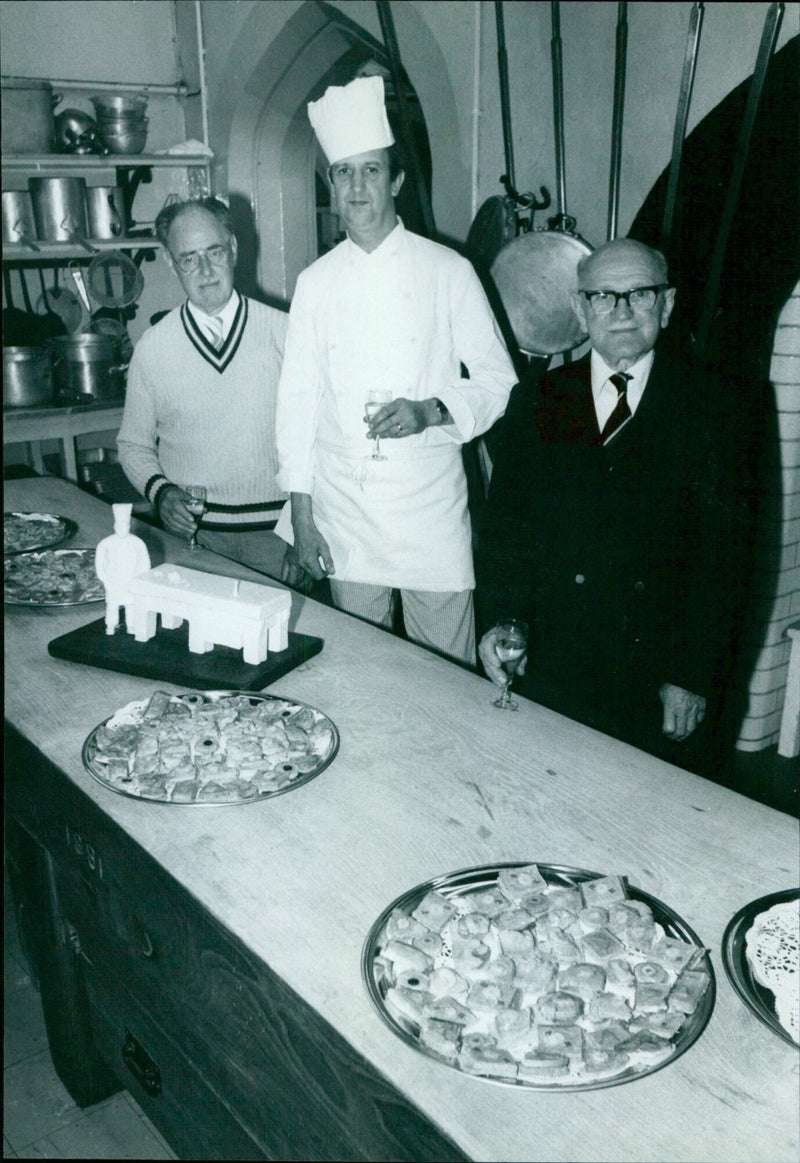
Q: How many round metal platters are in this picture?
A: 5